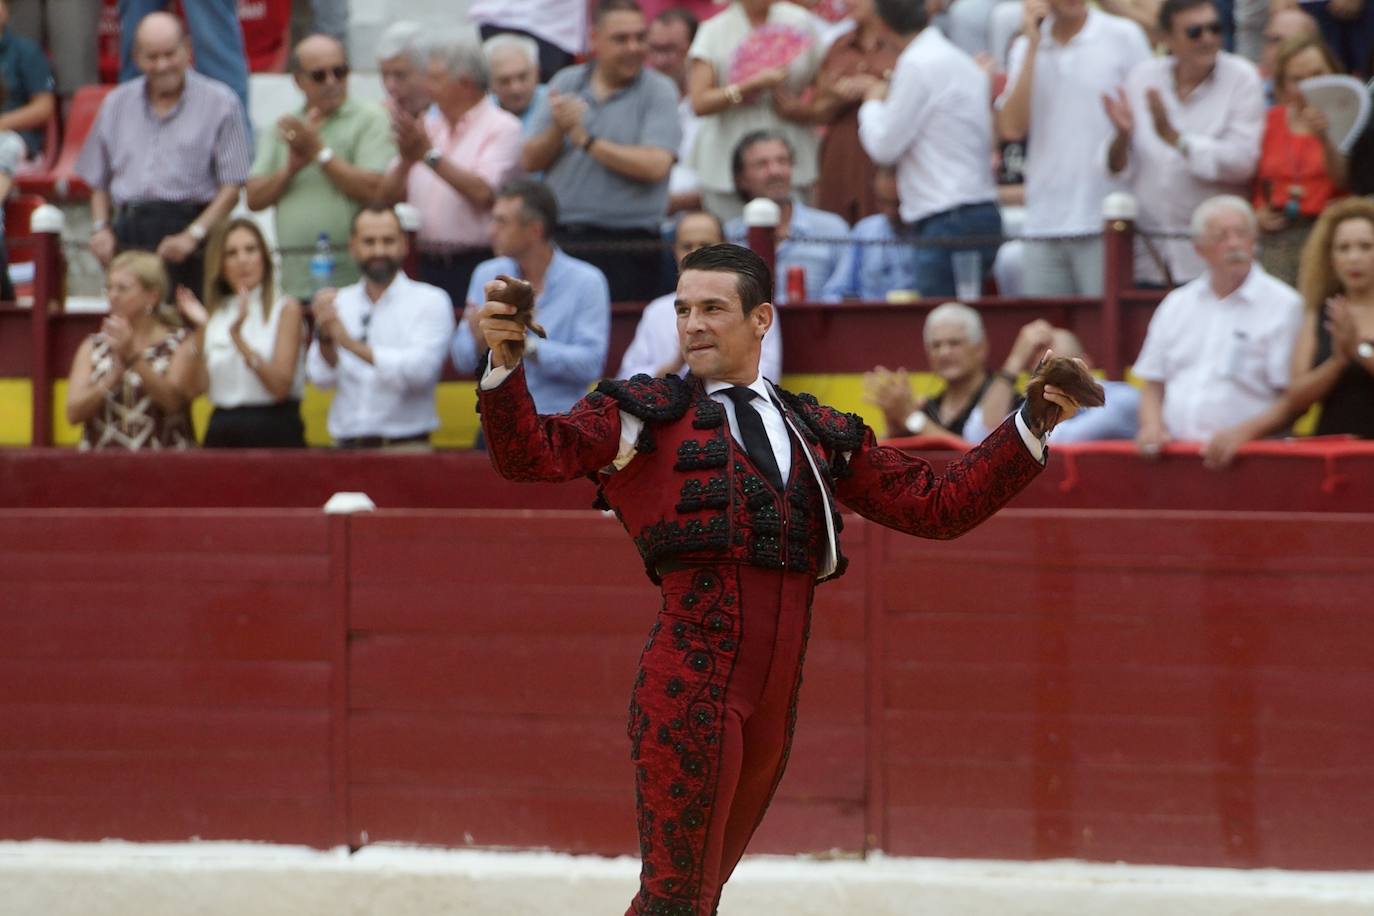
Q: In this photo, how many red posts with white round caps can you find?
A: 4